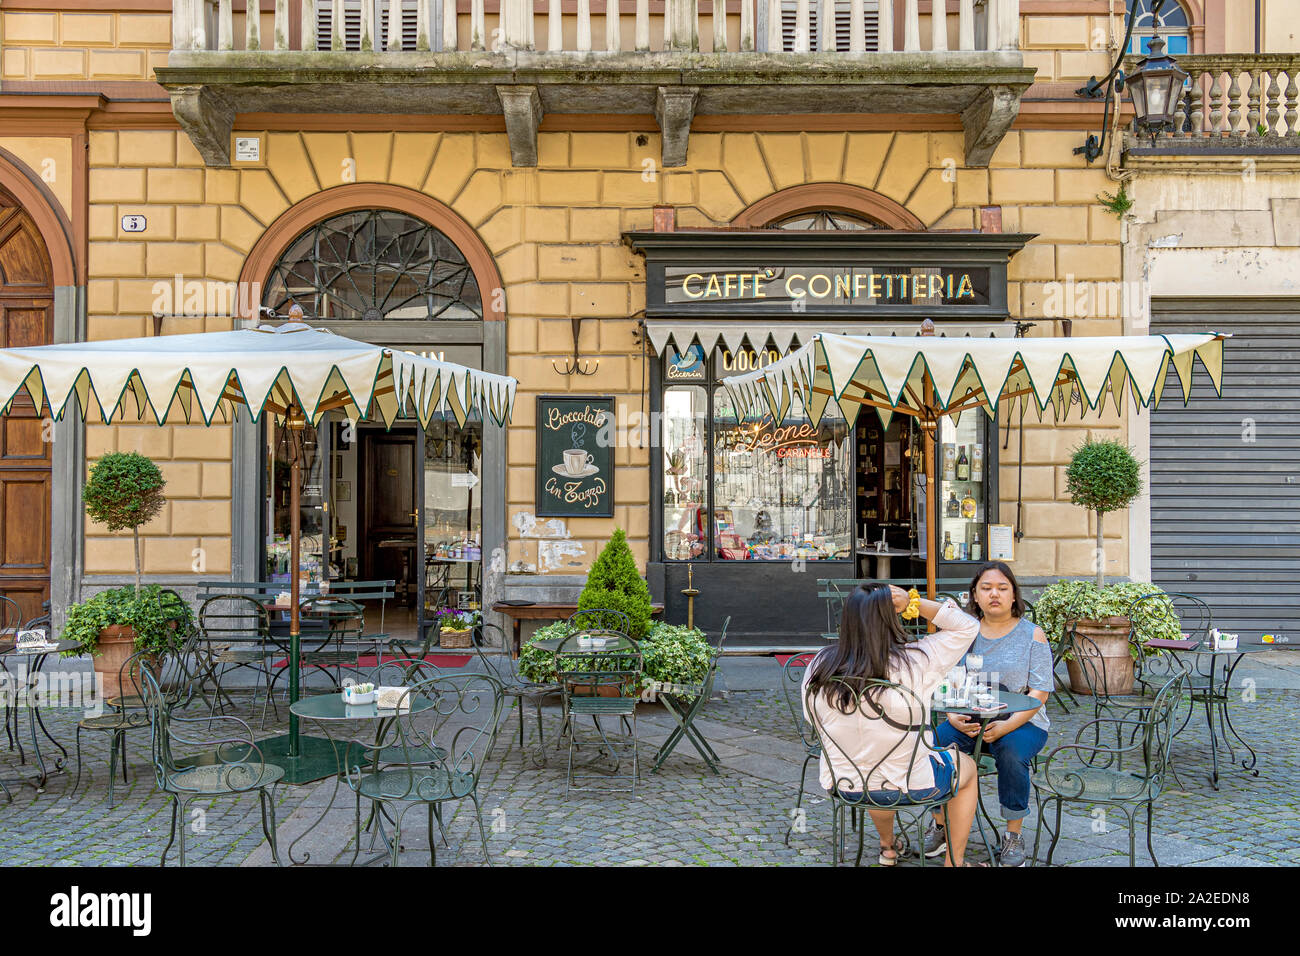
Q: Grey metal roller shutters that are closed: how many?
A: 1